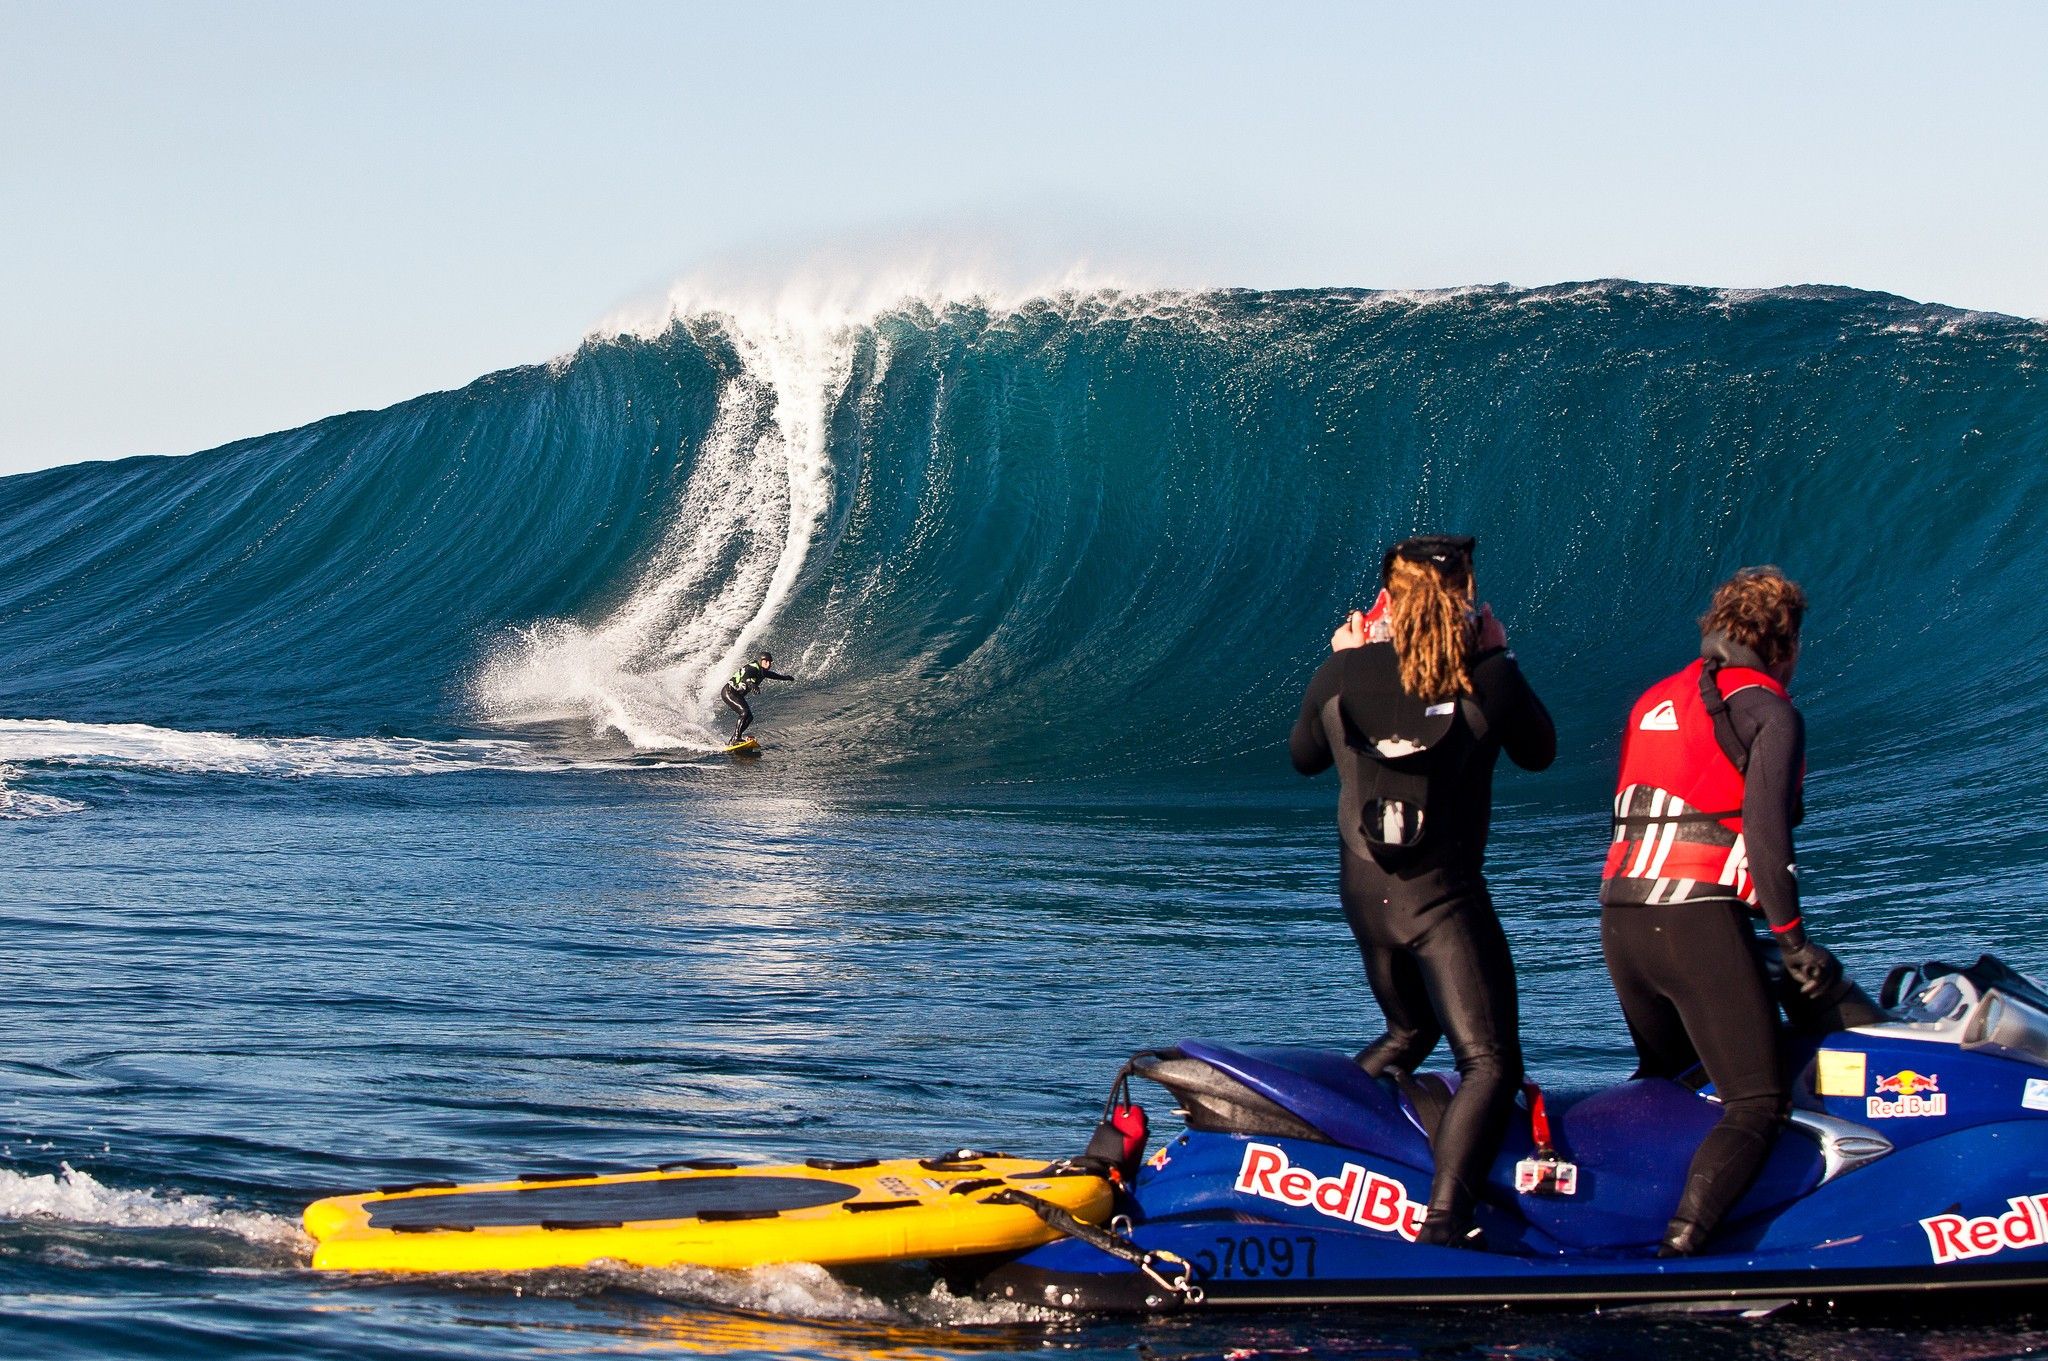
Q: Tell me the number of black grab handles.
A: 10